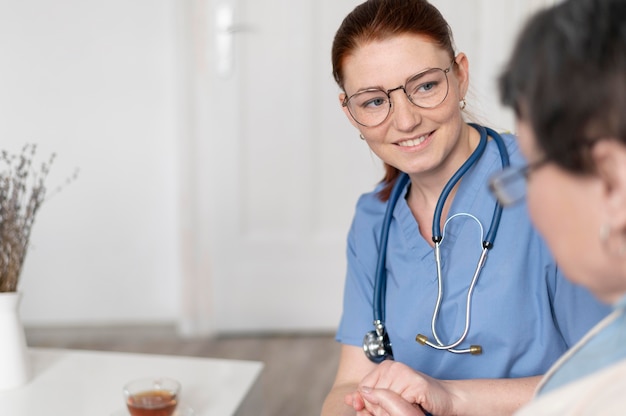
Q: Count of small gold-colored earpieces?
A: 2